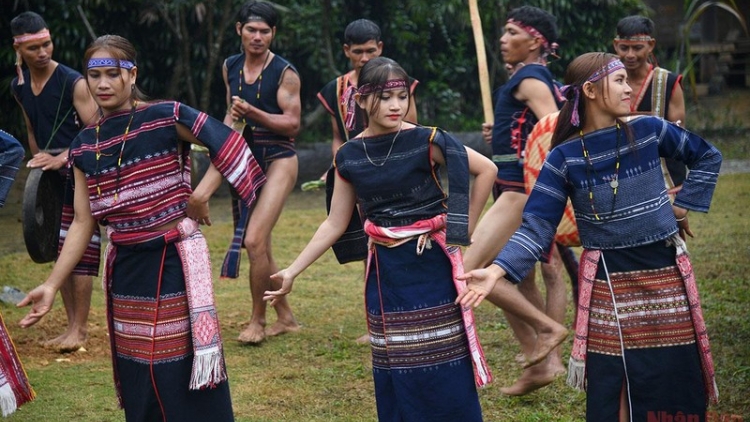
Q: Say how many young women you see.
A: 3